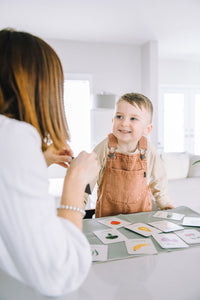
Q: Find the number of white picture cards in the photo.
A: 10